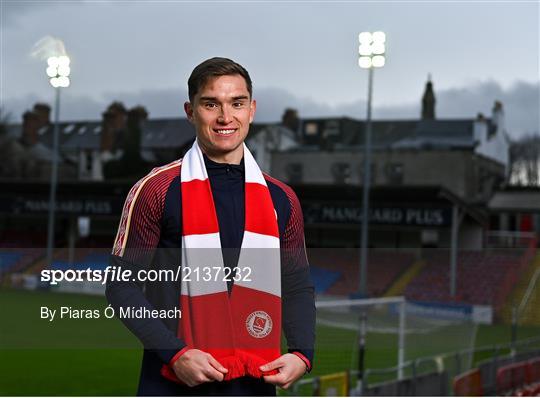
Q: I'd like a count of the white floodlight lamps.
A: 12